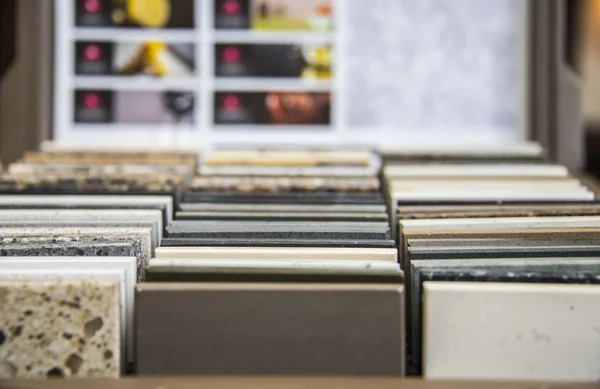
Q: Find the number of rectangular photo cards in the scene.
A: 6